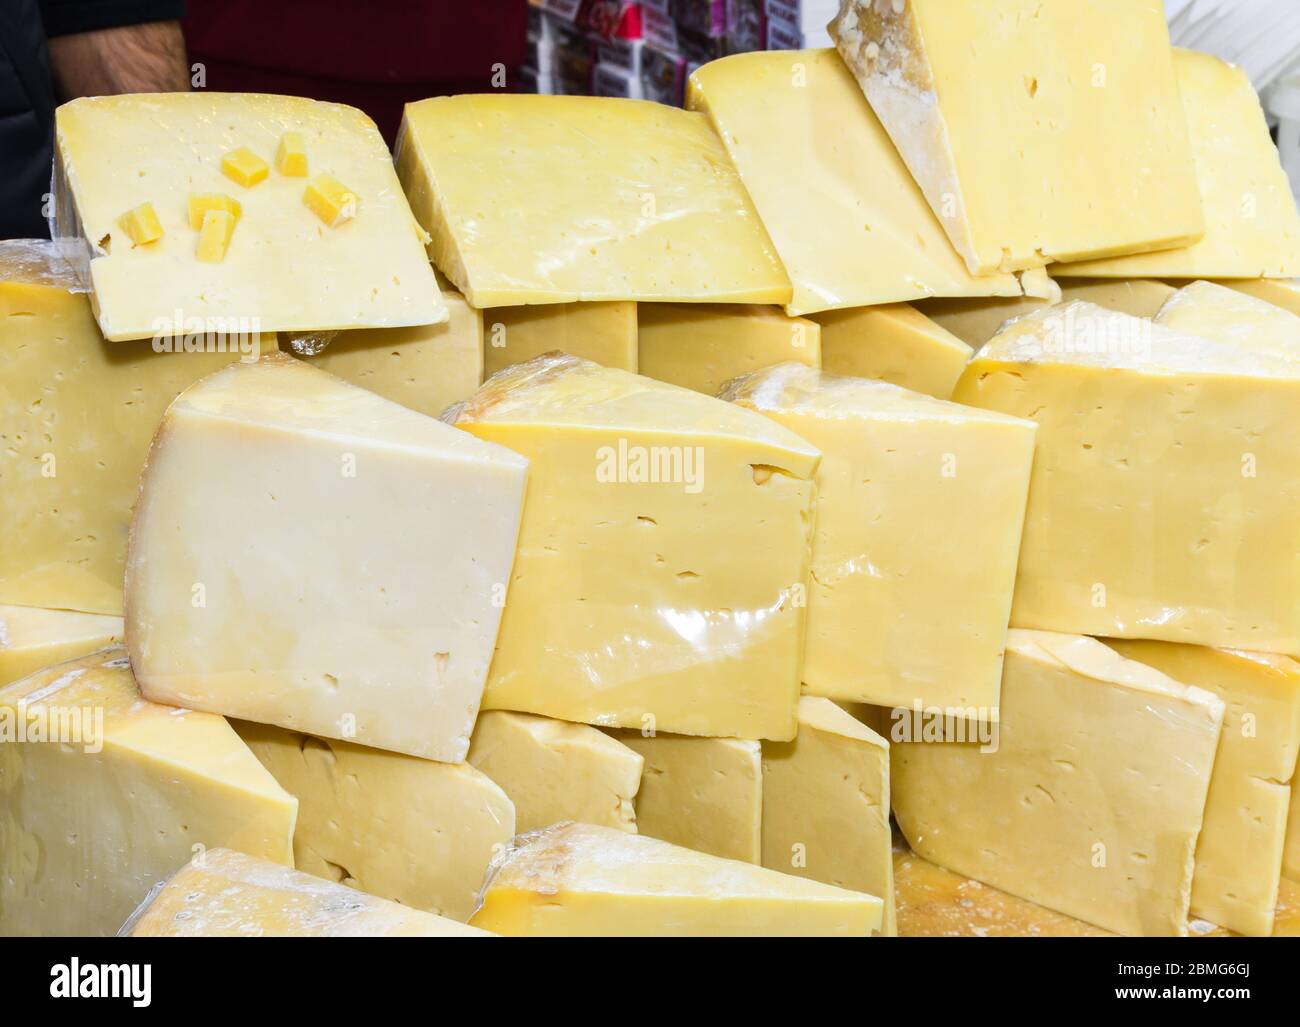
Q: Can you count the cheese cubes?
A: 6